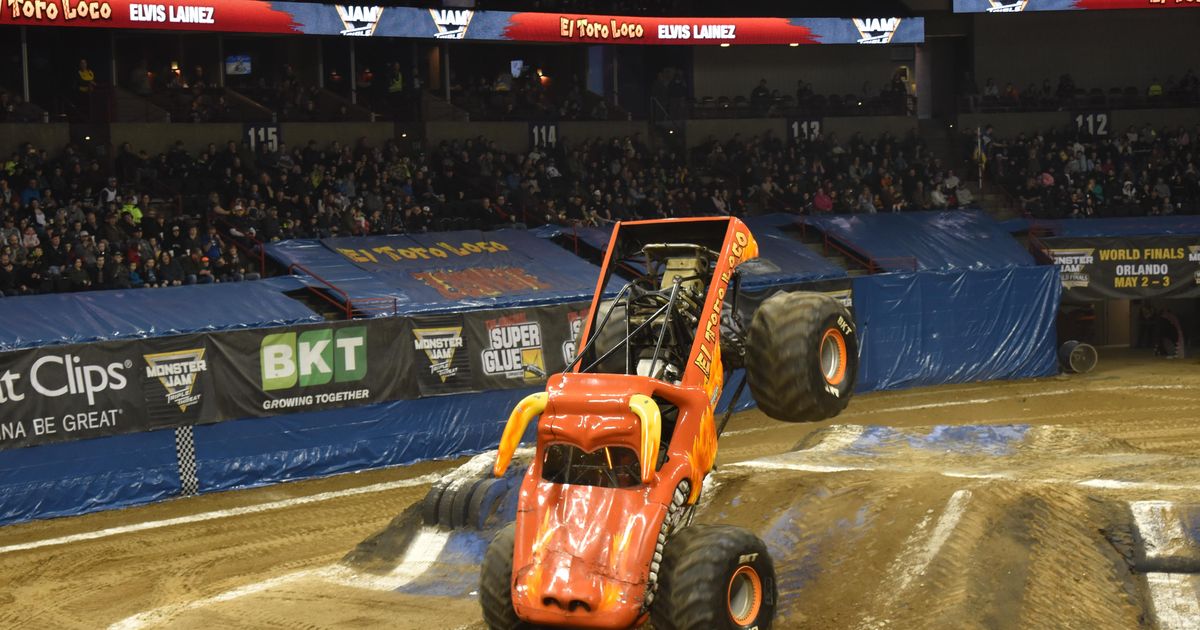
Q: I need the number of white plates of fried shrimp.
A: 0